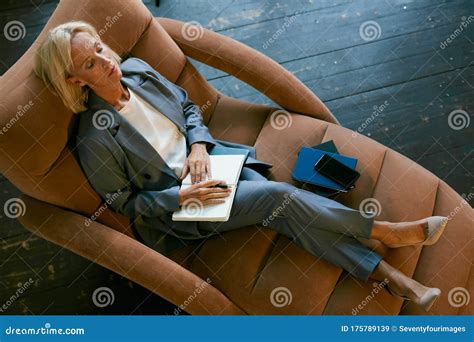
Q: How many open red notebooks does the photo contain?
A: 0